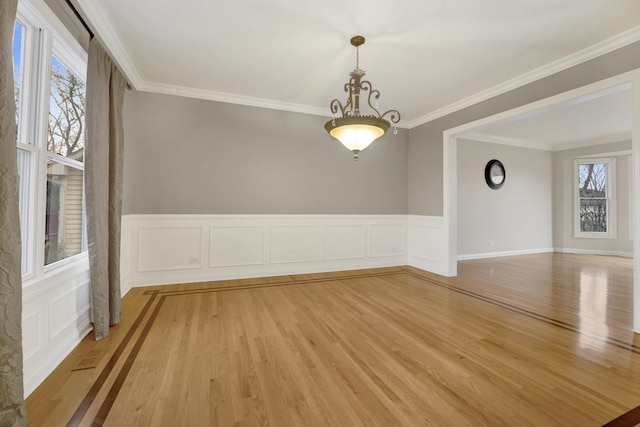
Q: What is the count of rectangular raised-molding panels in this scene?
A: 8